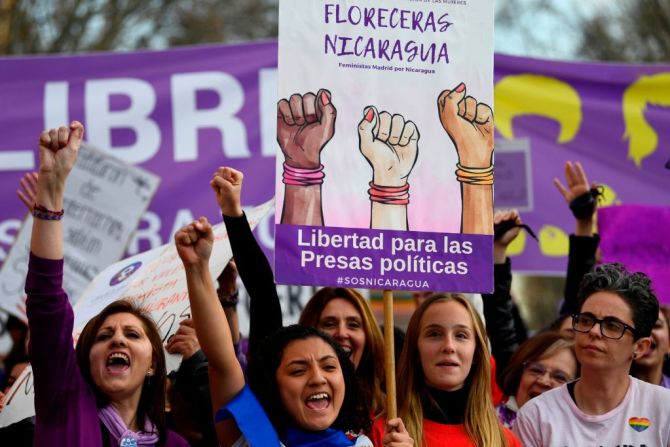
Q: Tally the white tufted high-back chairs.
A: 0